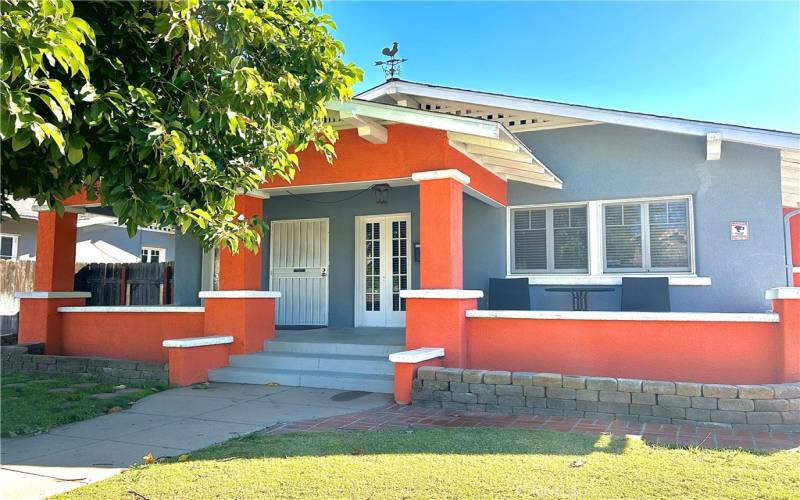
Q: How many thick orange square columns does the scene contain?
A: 3